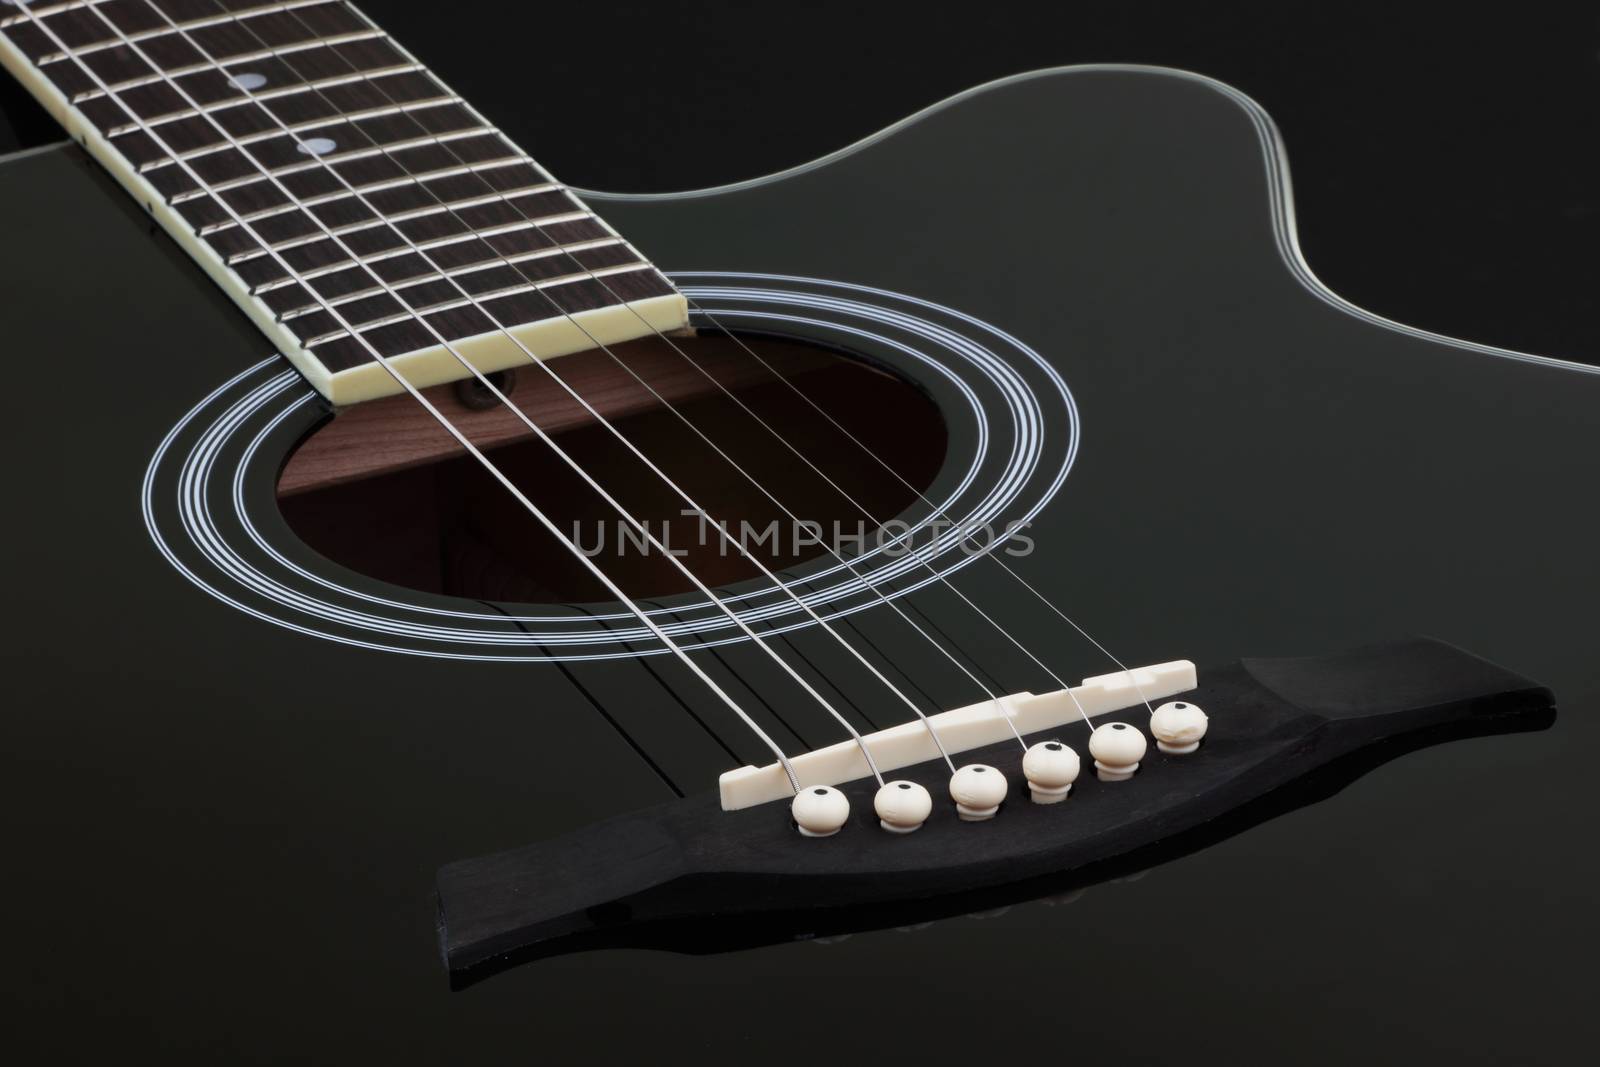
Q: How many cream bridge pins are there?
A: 6